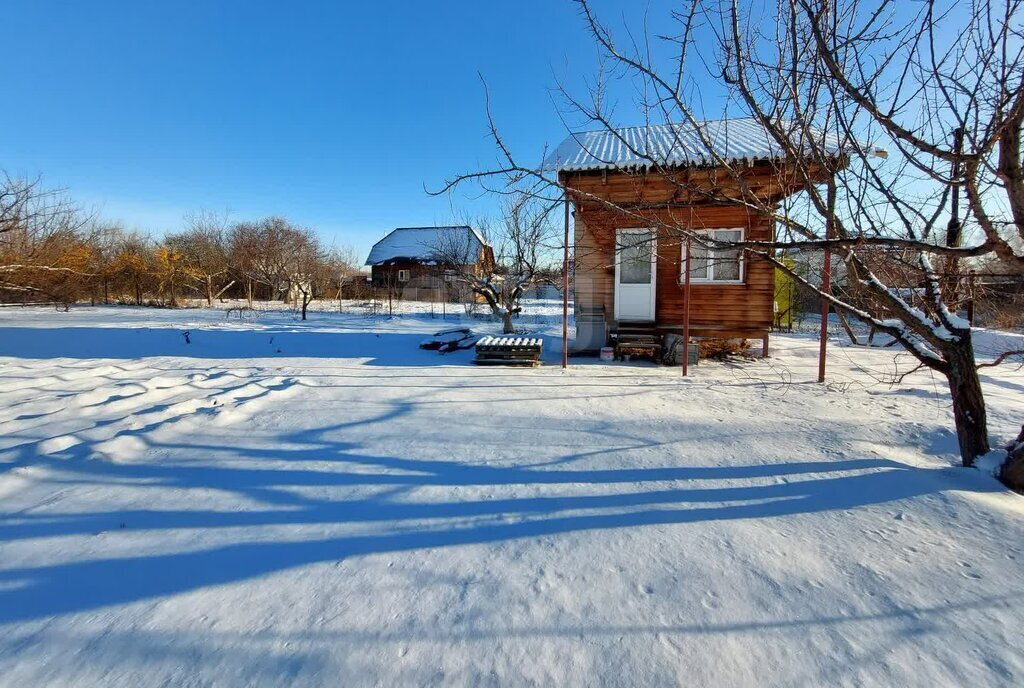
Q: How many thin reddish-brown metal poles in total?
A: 3